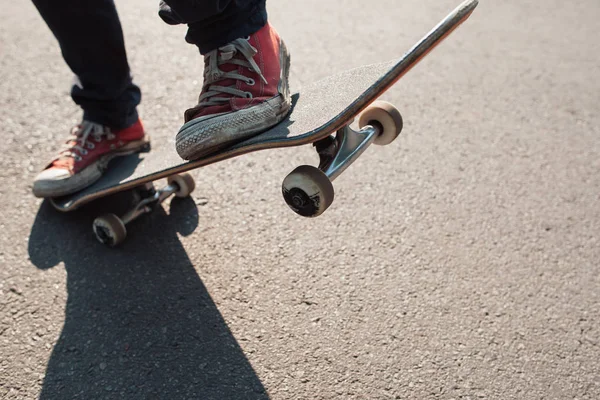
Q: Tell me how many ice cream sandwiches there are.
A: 0